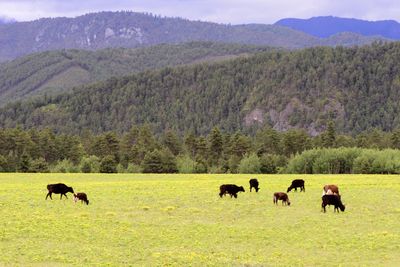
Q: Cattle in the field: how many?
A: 8